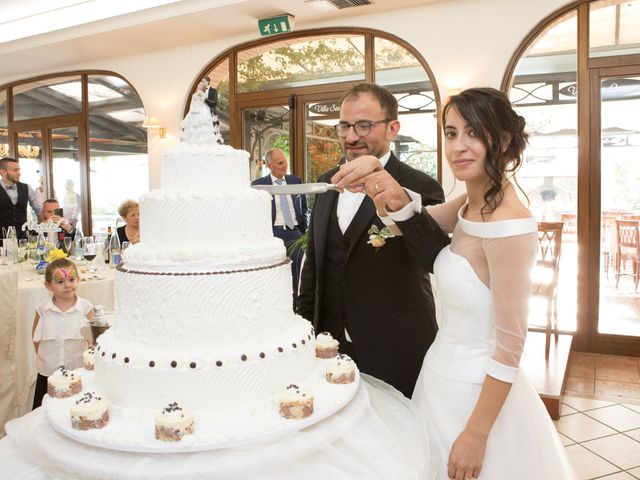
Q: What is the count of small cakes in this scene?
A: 7